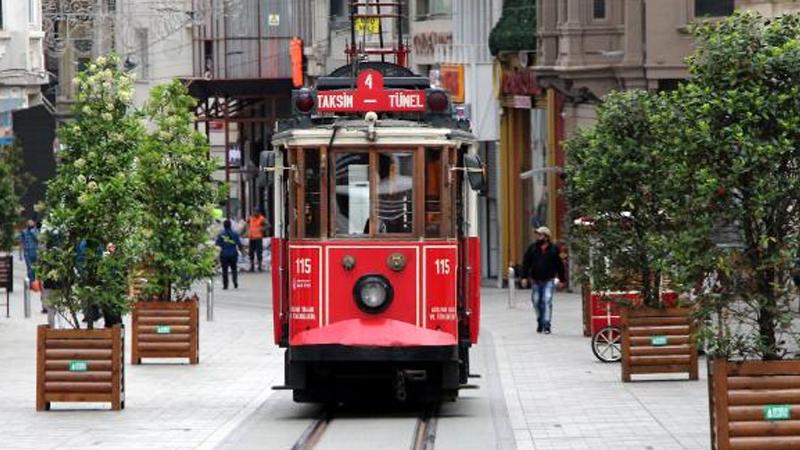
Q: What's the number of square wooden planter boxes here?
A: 4